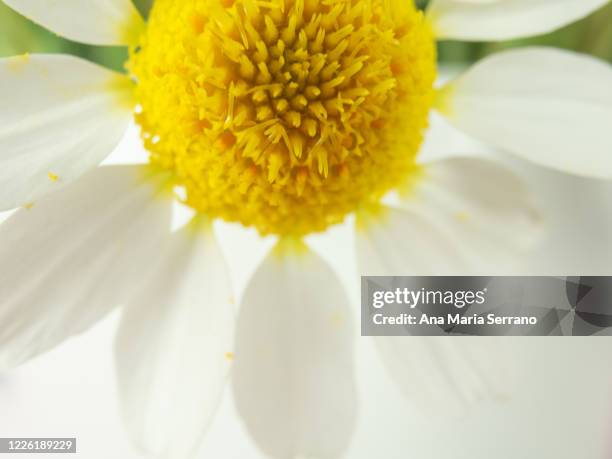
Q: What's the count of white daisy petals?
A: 9